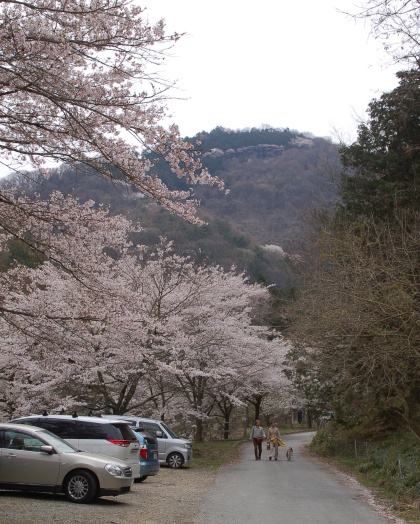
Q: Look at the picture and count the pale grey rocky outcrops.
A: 0